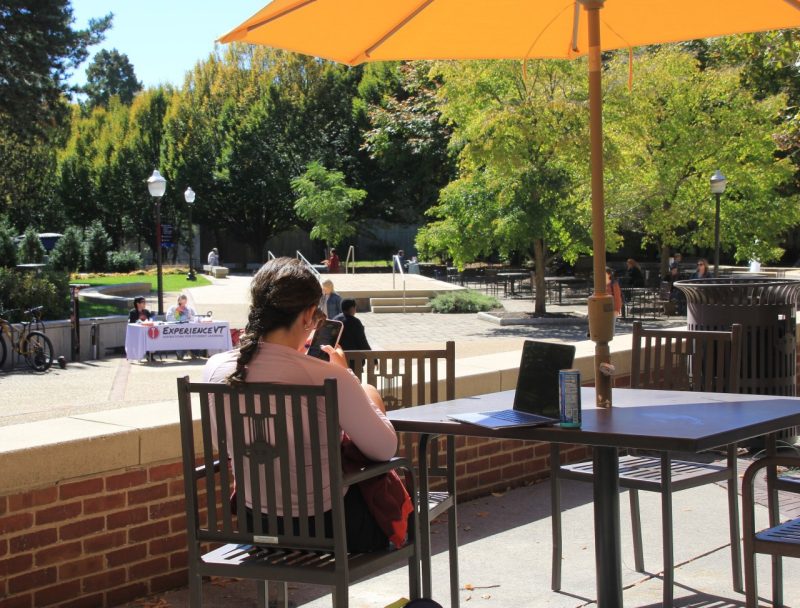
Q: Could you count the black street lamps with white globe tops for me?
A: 3